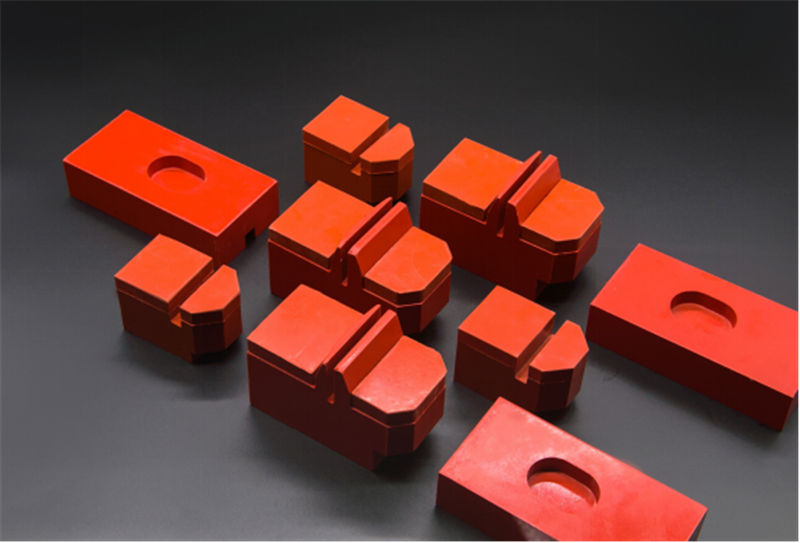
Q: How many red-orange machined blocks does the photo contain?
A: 9